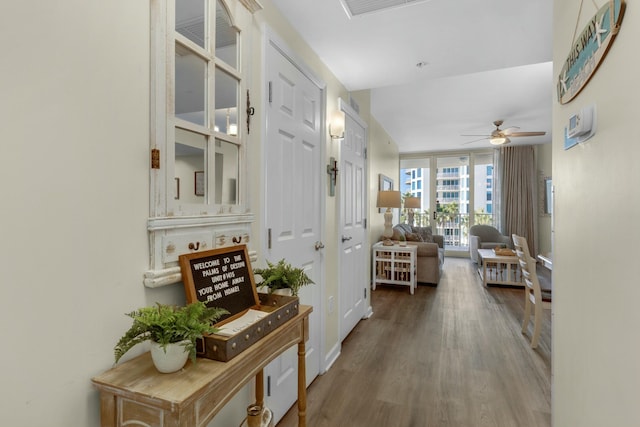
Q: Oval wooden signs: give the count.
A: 1